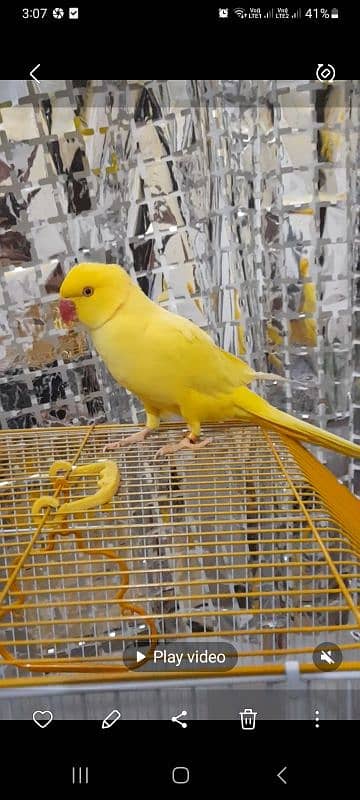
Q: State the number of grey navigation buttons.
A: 3